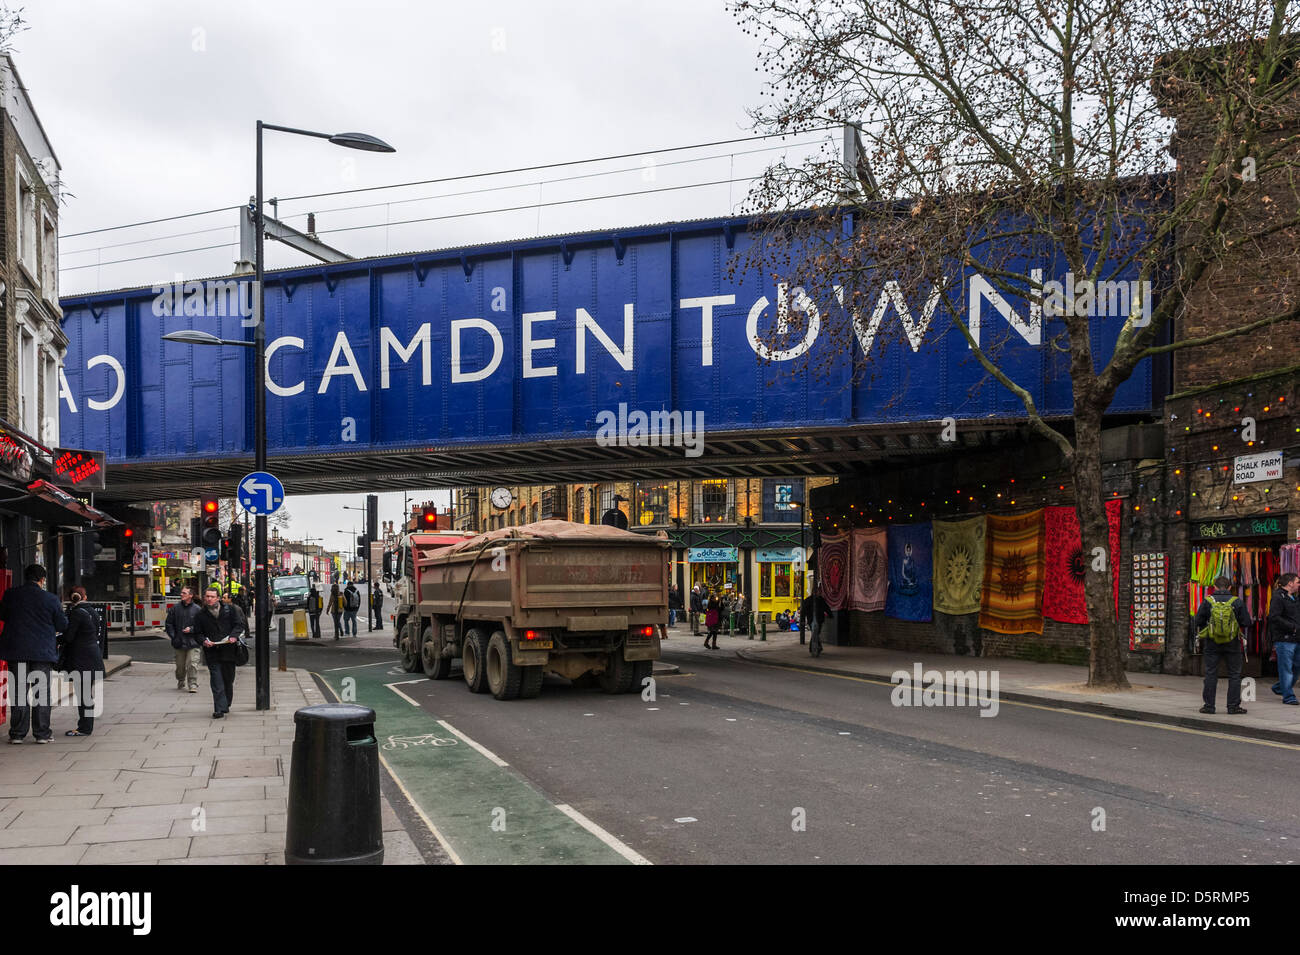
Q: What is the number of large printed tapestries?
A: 6